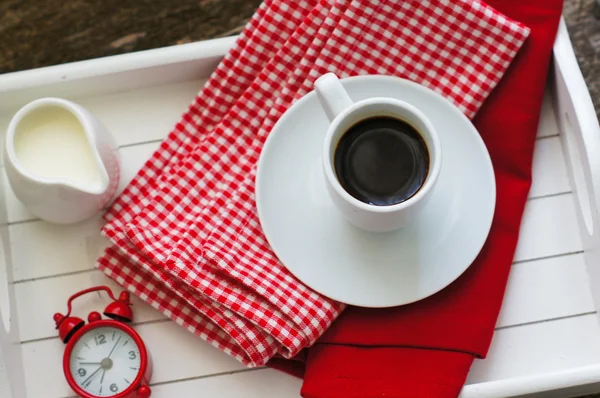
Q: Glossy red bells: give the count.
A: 2